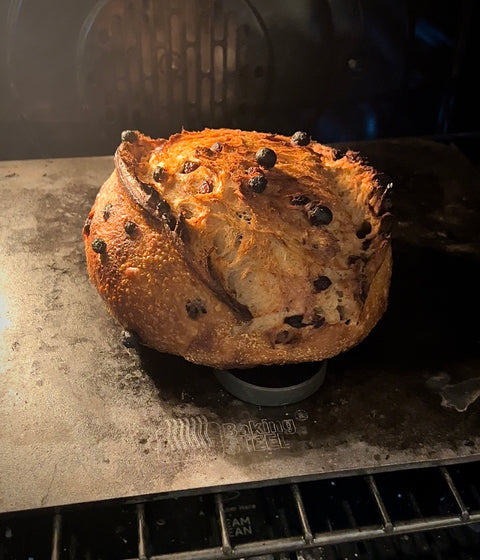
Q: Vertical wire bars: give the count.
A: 6